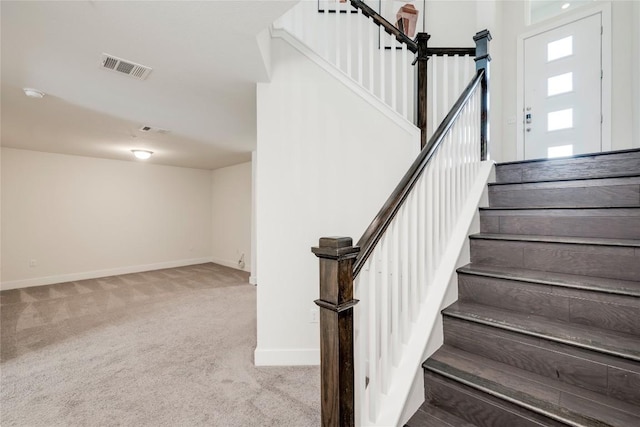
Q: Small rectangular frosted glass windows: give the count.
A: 4